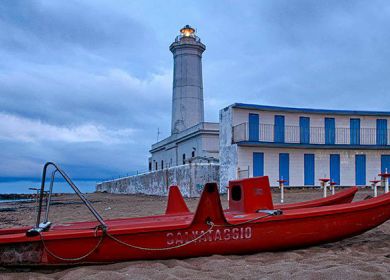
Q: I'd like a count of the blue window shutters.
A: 12